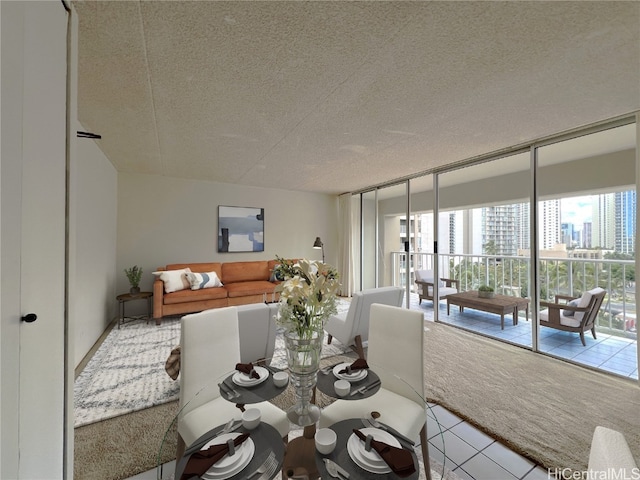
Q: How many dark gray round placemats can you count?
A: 4